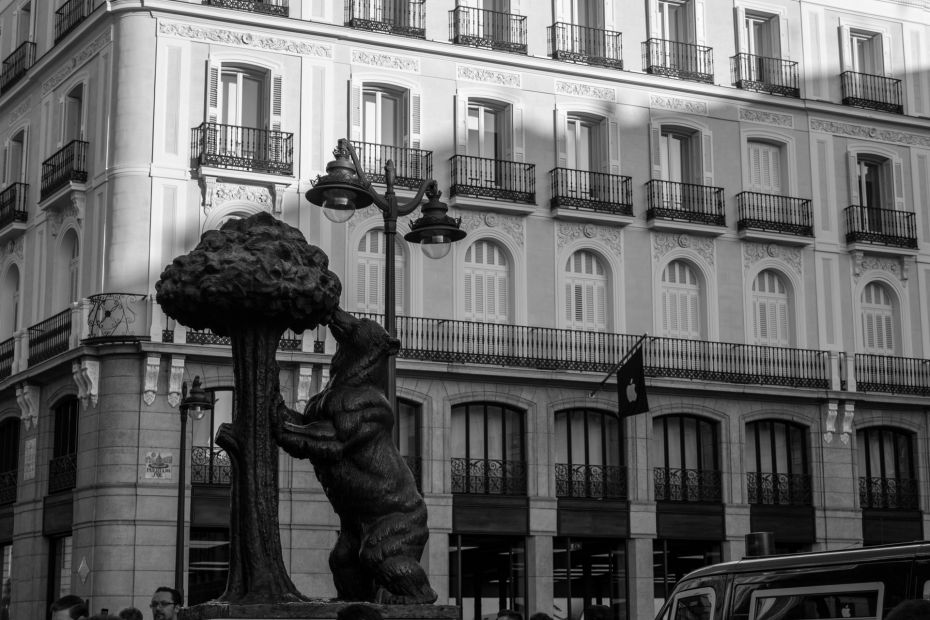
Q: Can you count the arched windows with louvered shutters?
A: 6